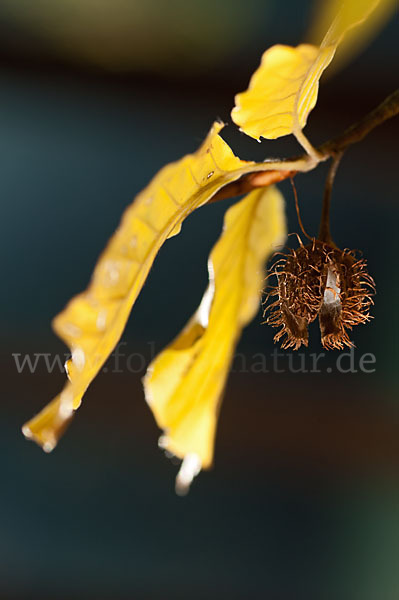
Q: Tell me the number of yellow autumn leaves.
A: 3